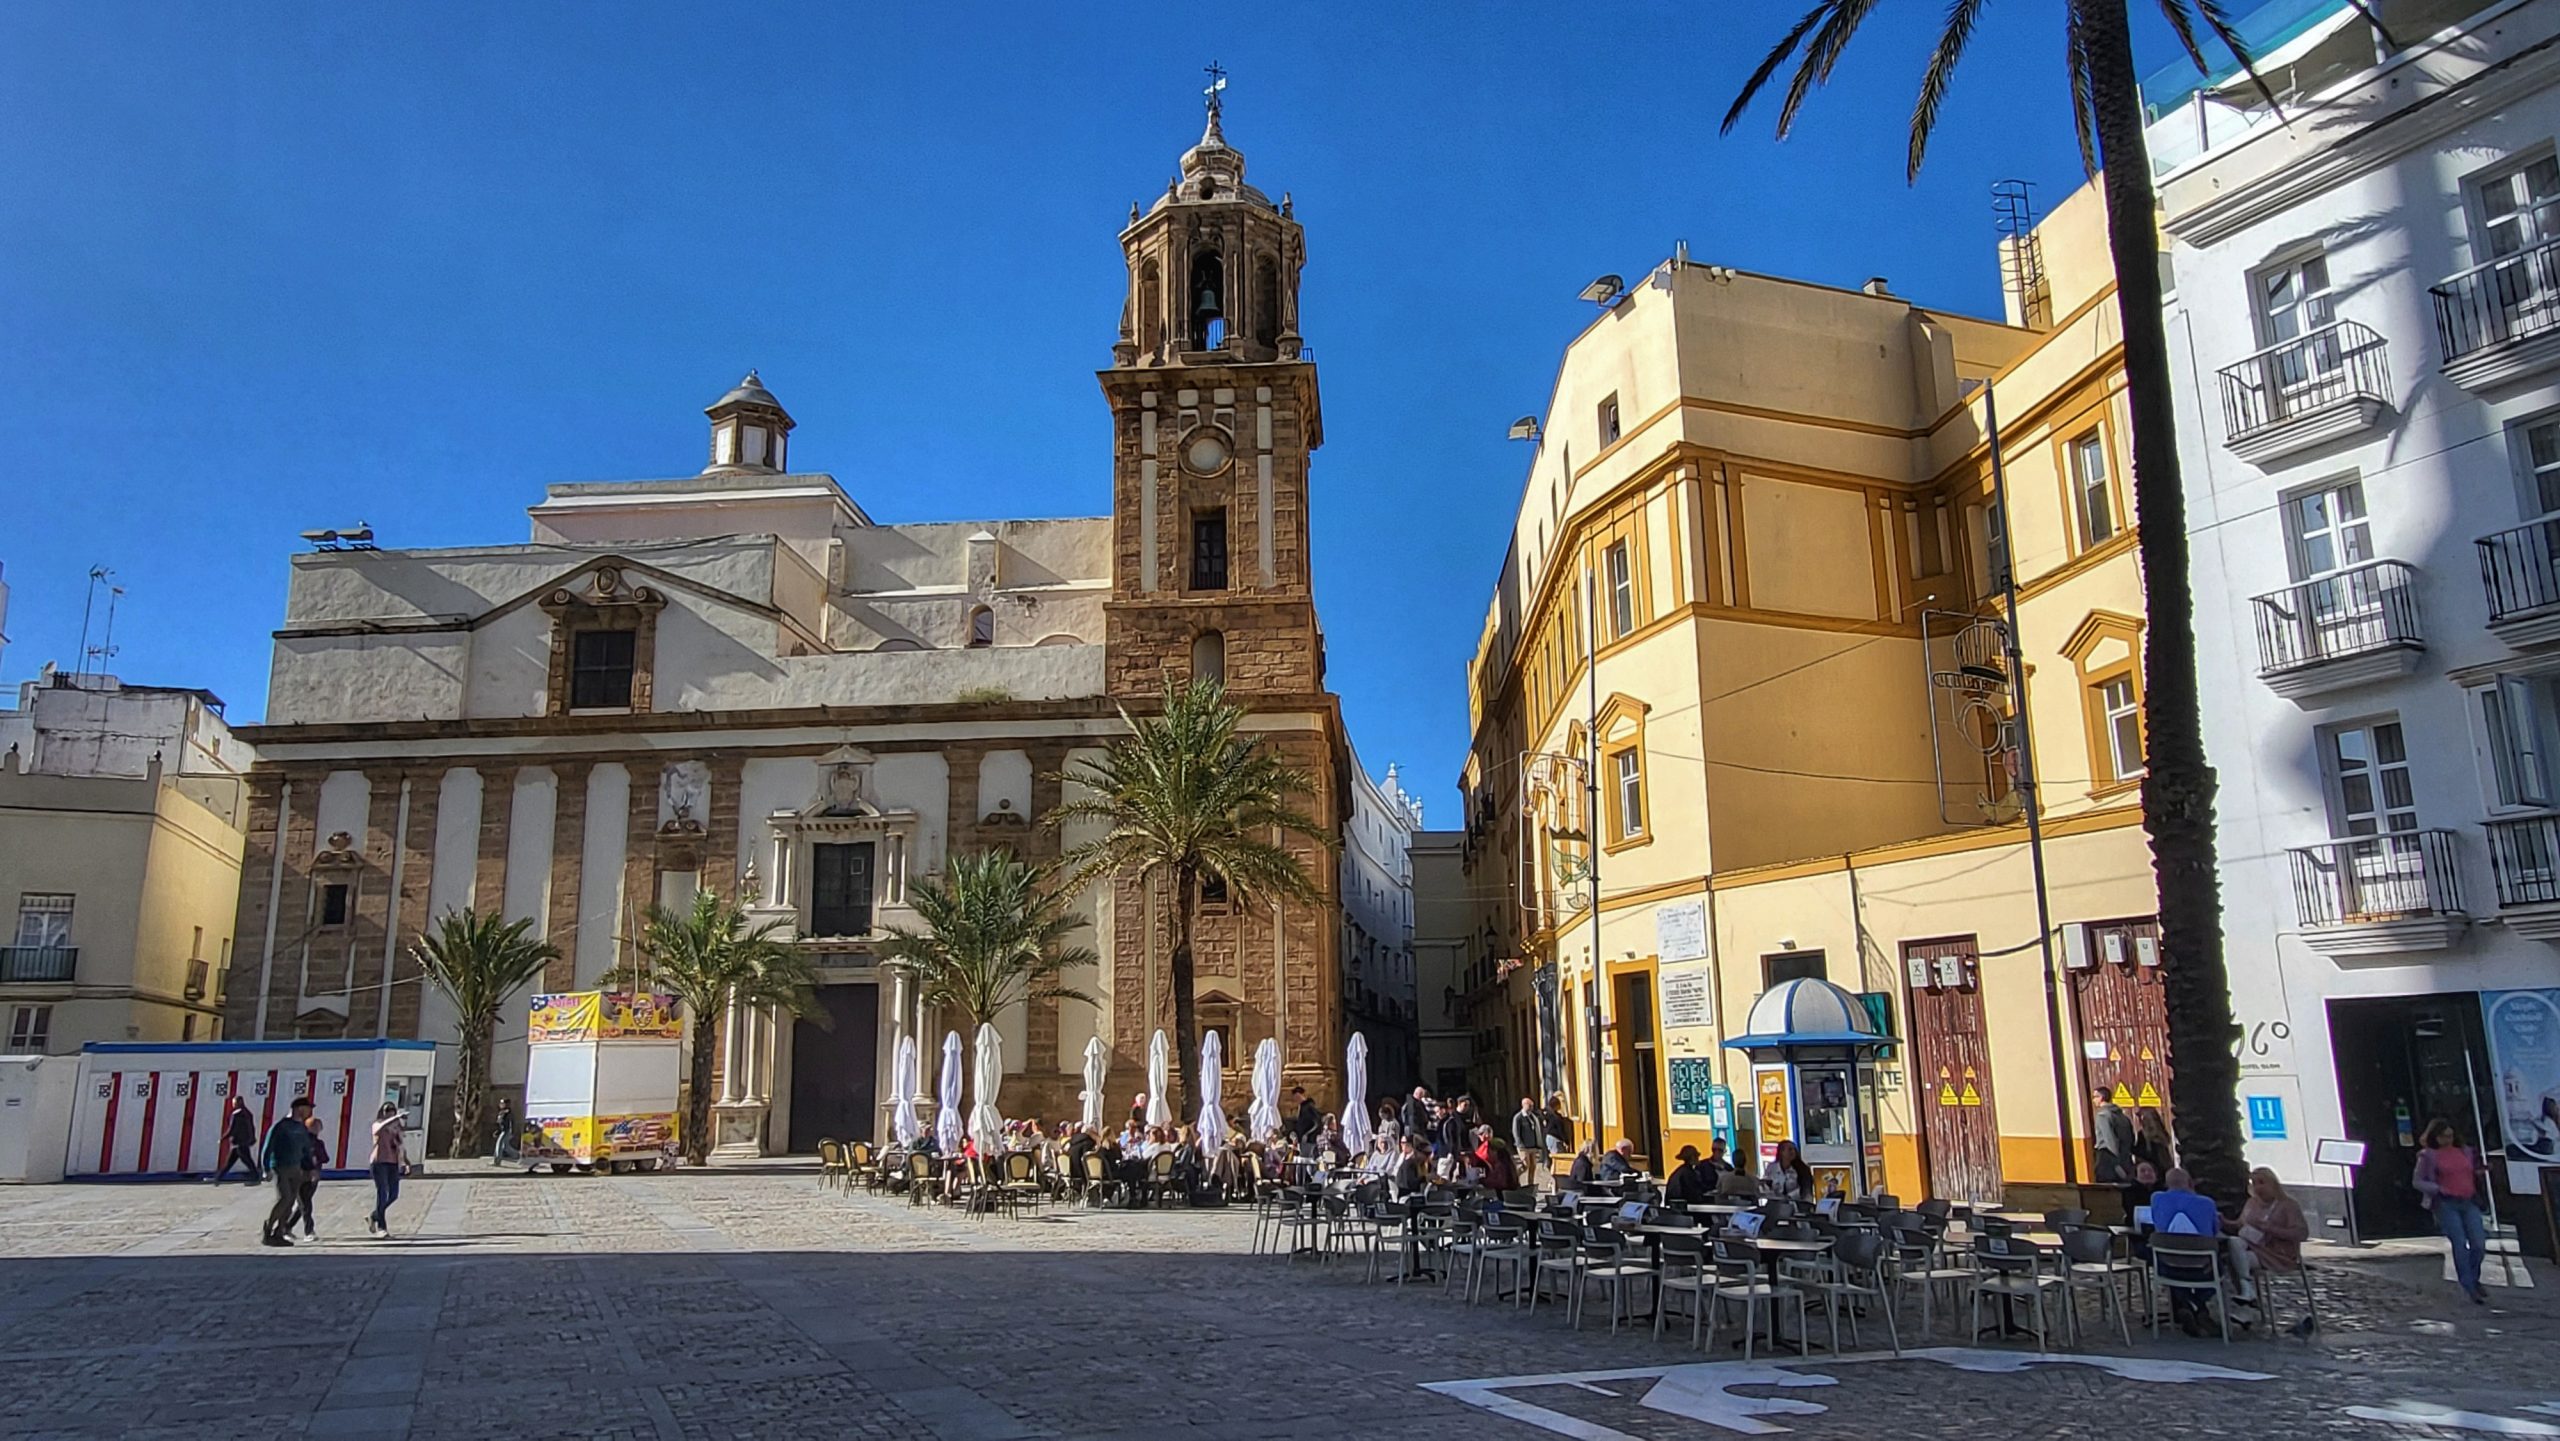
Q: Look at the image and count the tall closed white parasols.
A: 9